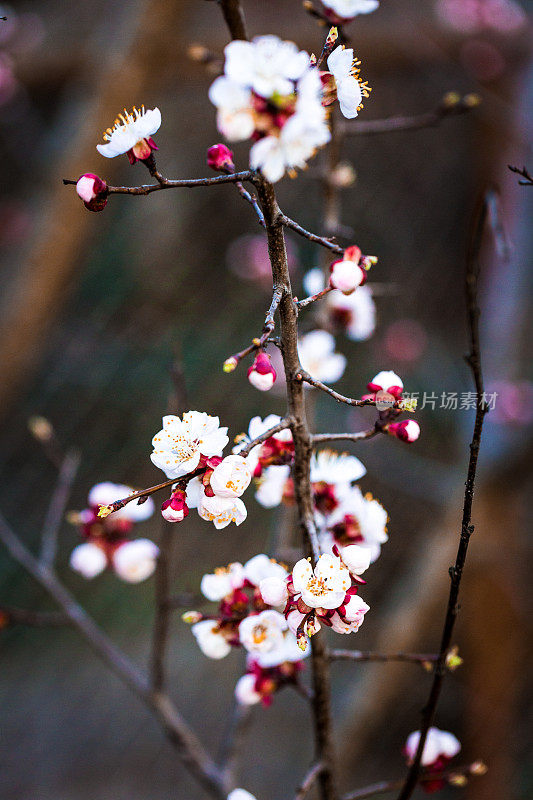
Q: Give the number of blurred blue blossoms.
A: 0